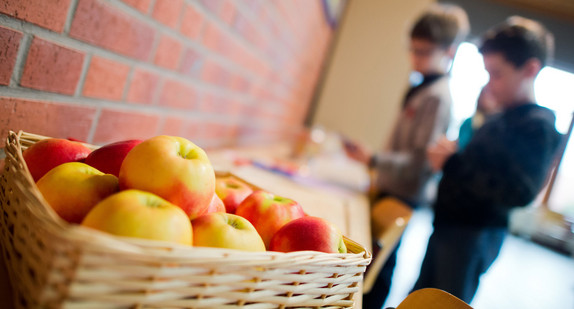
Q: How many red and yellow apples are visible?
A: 10